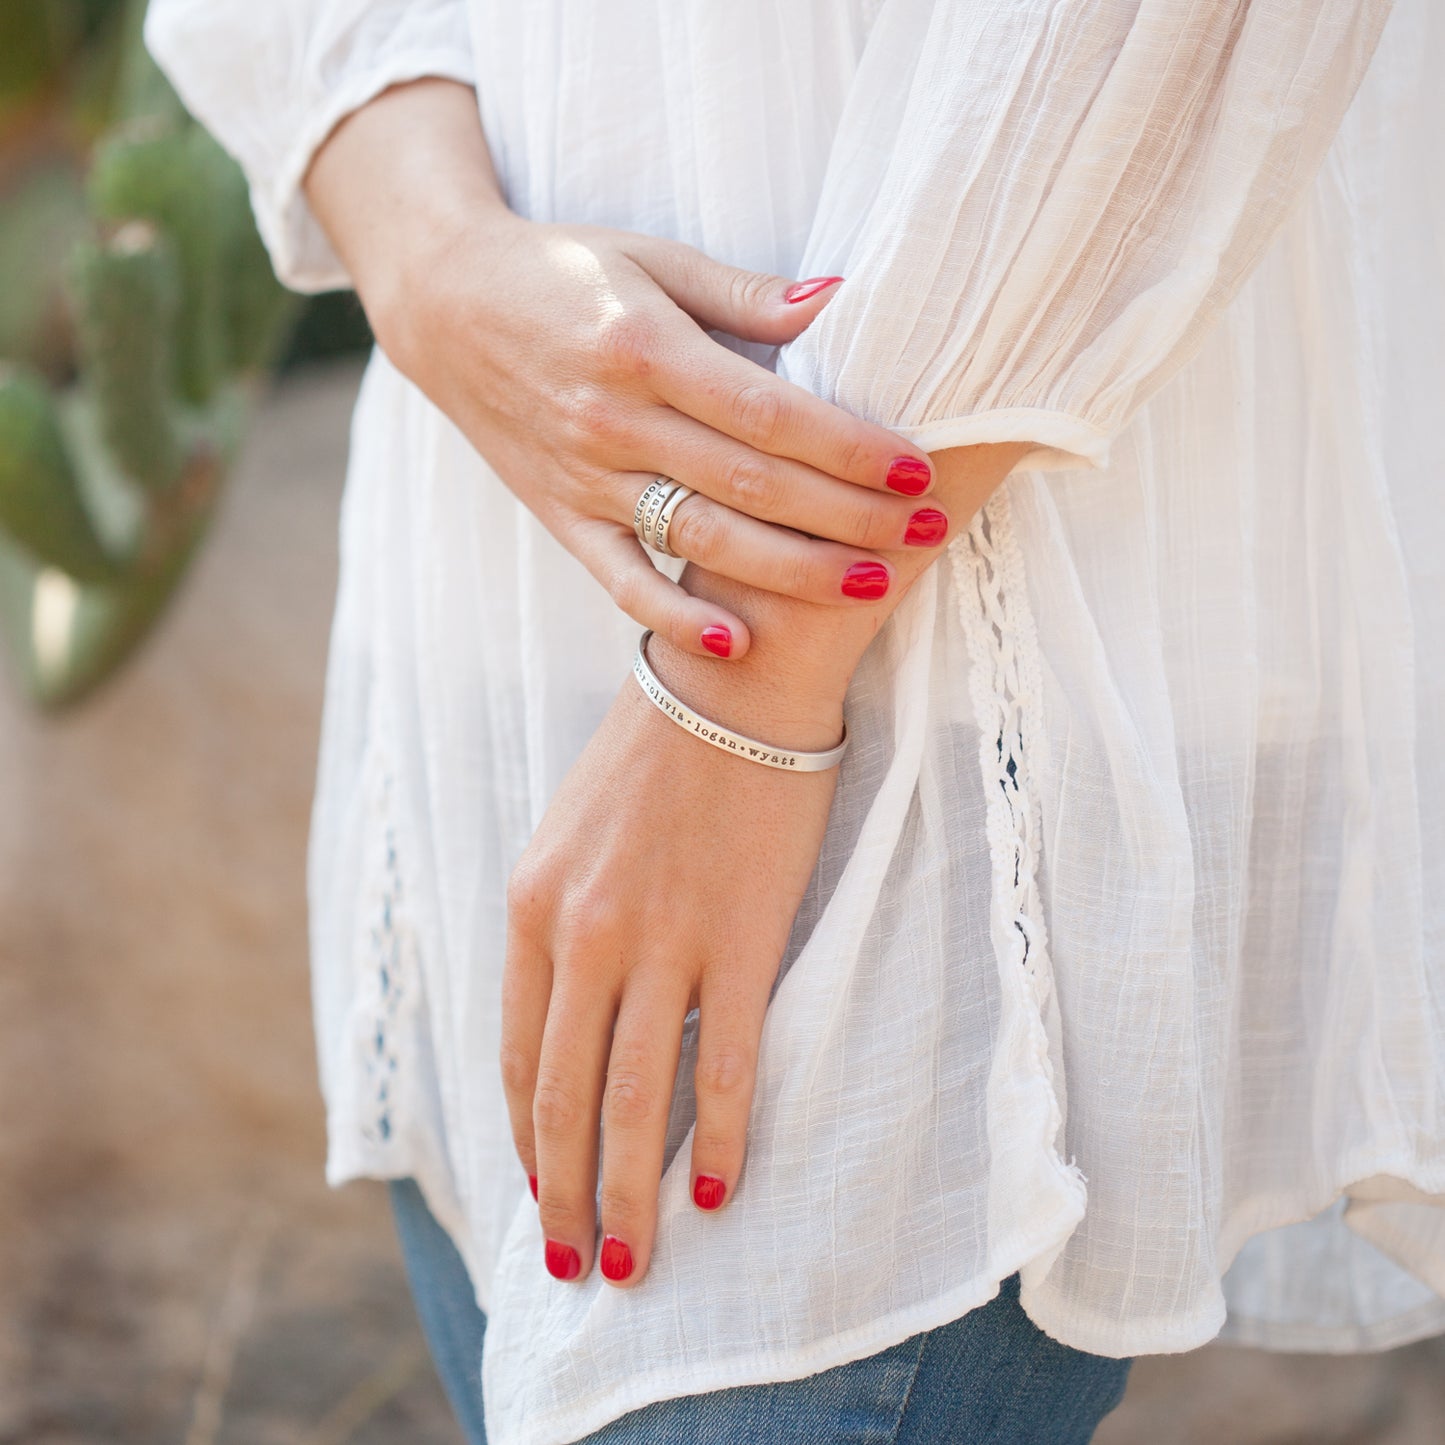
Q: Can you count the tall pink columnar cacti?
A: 0